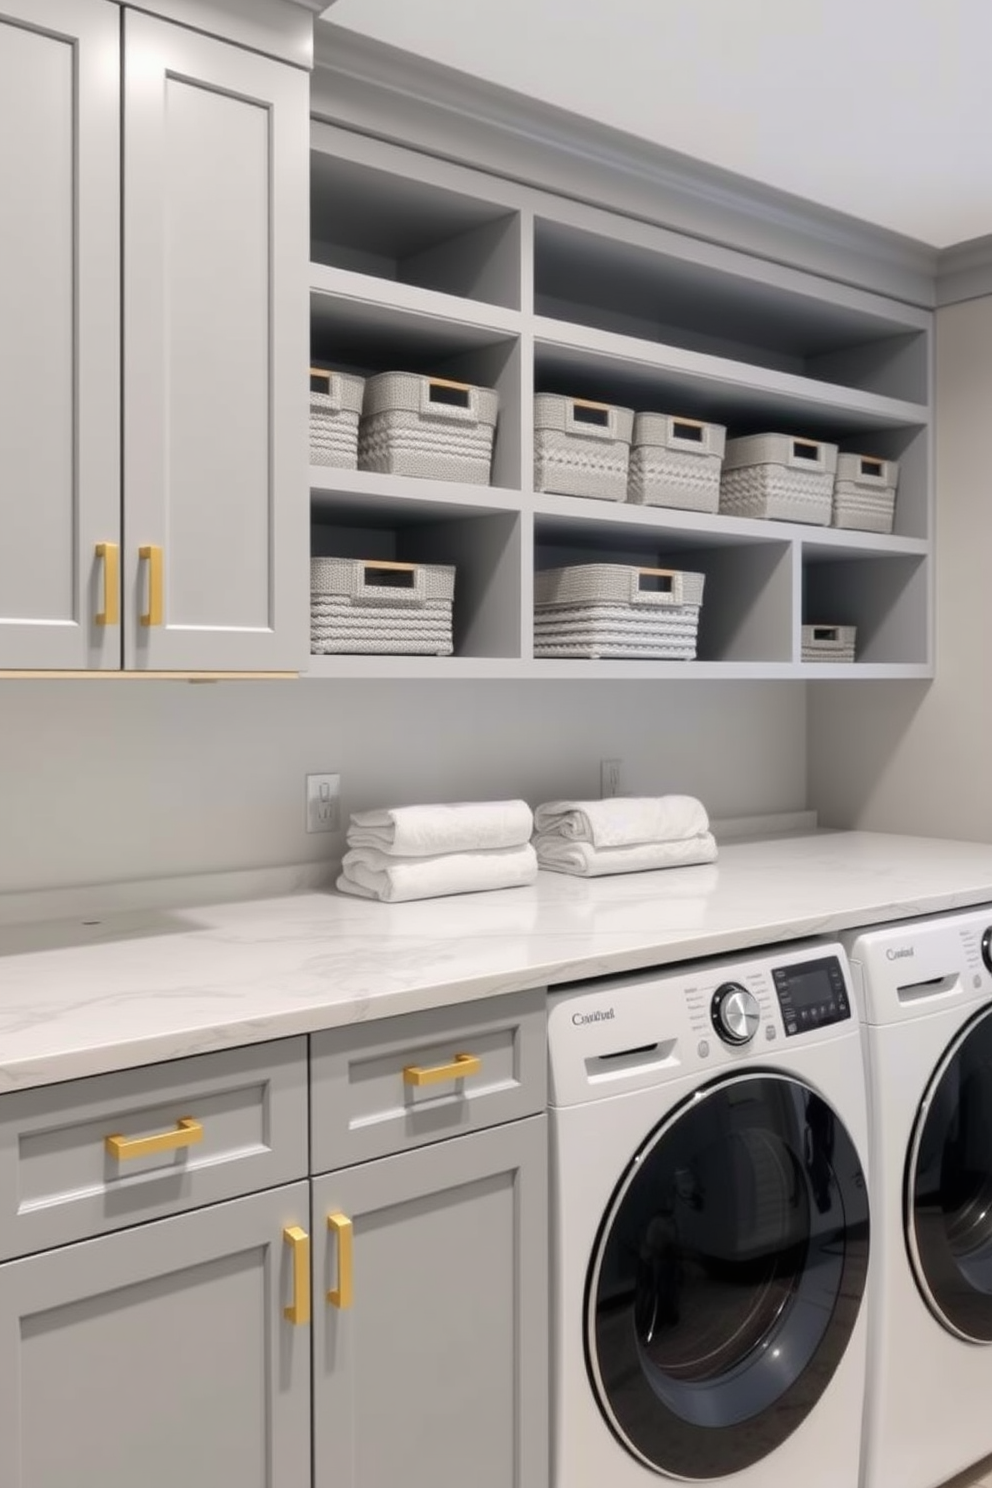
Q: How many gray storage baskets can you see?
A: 9